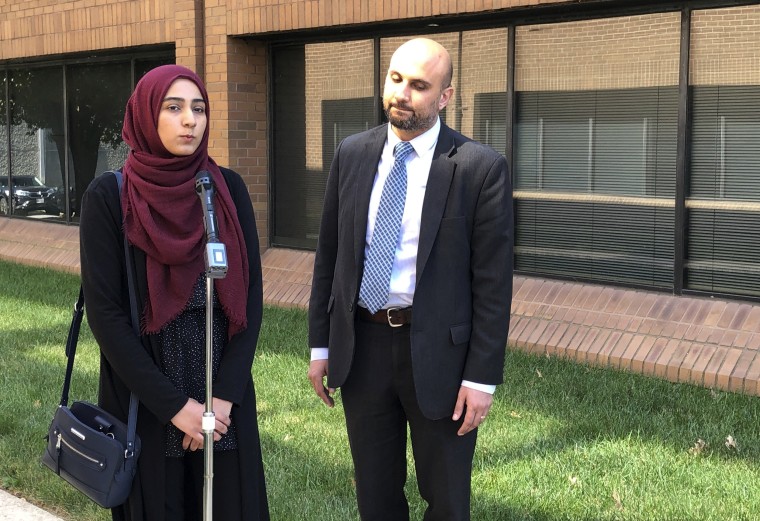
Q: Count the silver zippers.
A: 1